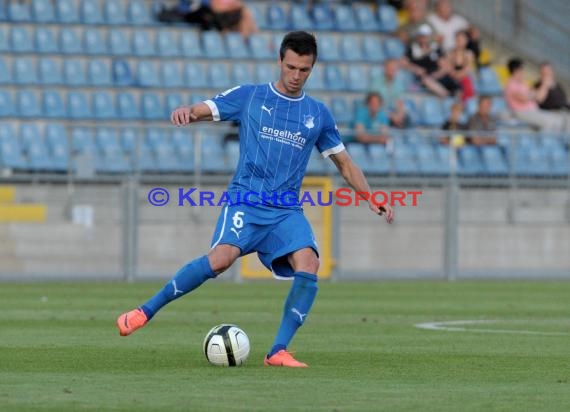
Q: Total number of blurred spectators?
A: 11